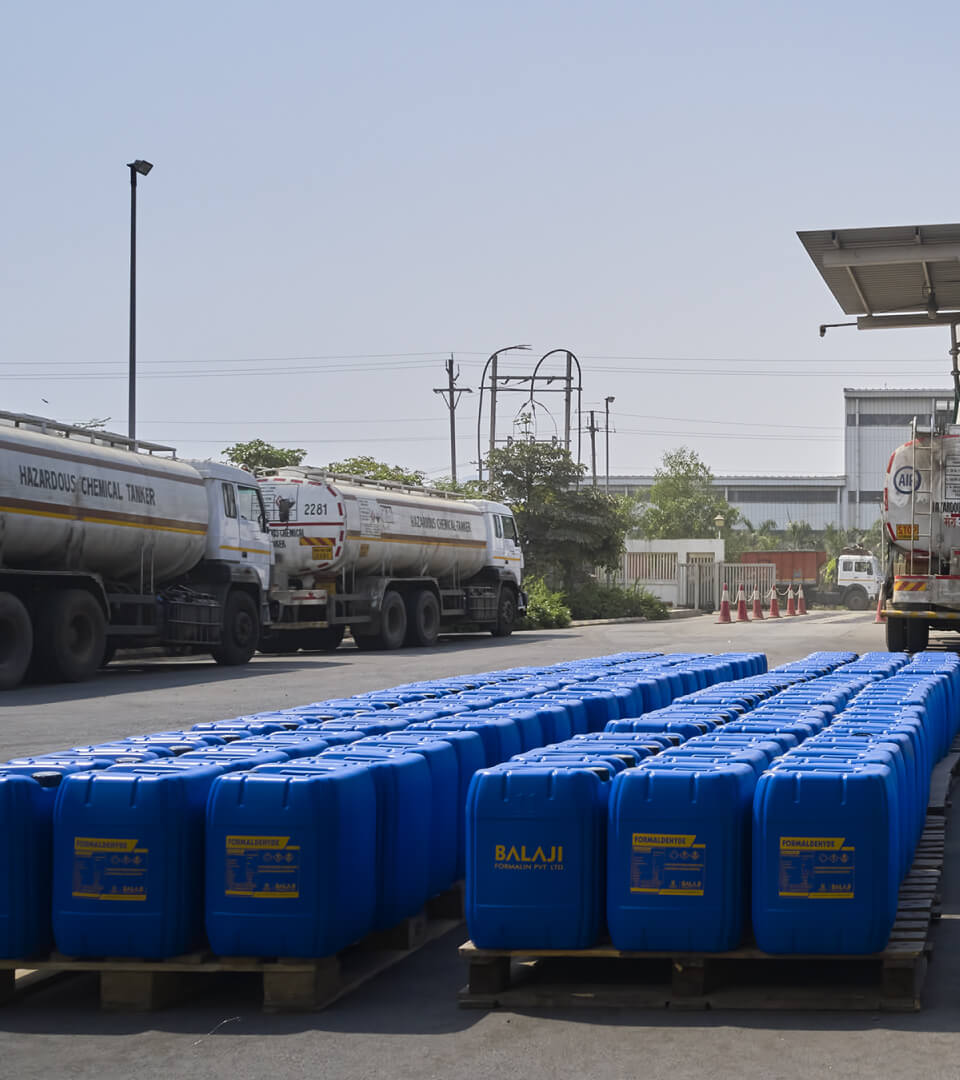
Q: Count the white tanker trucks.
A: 3